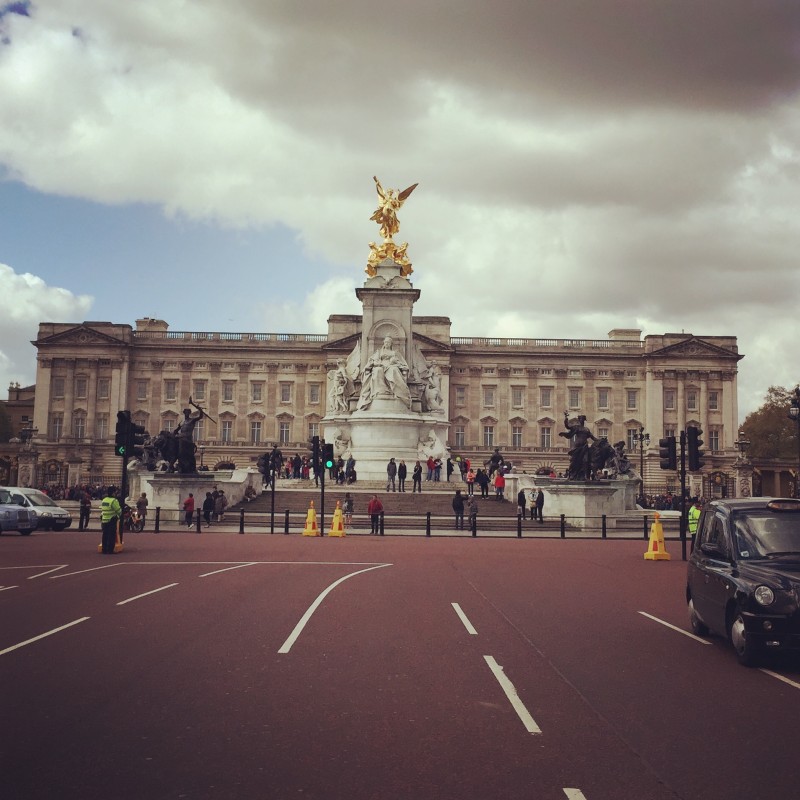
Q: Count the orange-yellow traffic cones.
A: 4